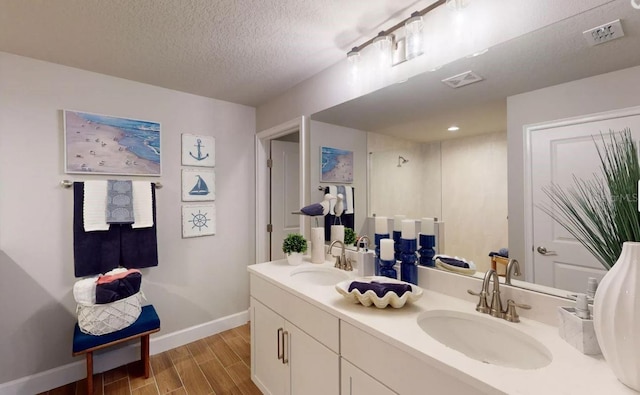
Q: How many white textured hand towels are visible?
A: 2